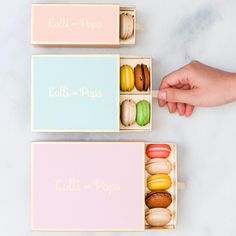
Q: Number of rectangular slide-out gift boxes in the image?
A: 3